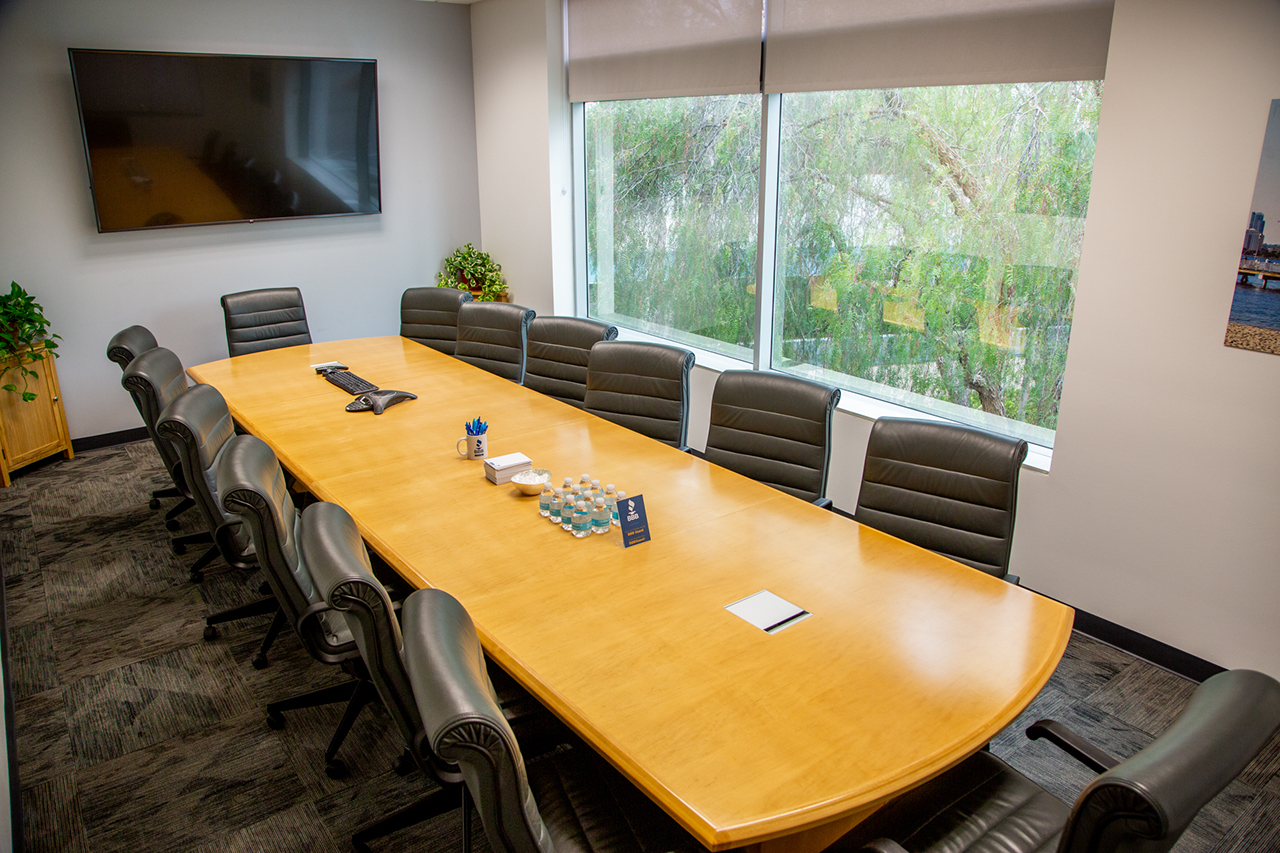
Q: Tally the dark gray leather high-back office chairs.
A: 14